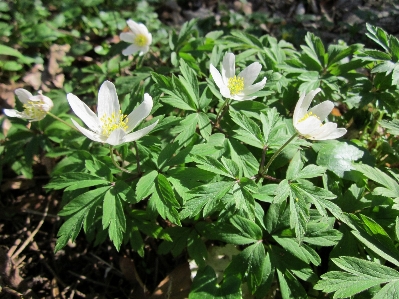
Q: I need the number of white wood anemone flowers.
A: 5